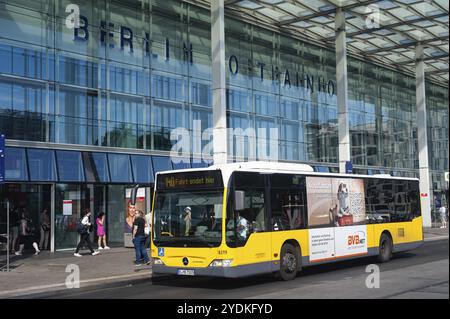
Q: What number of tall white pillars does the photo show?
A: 3